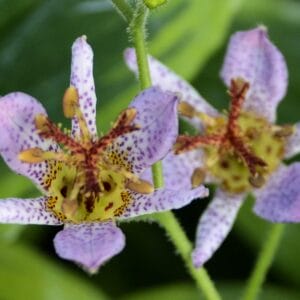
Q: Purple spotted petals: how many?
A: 12